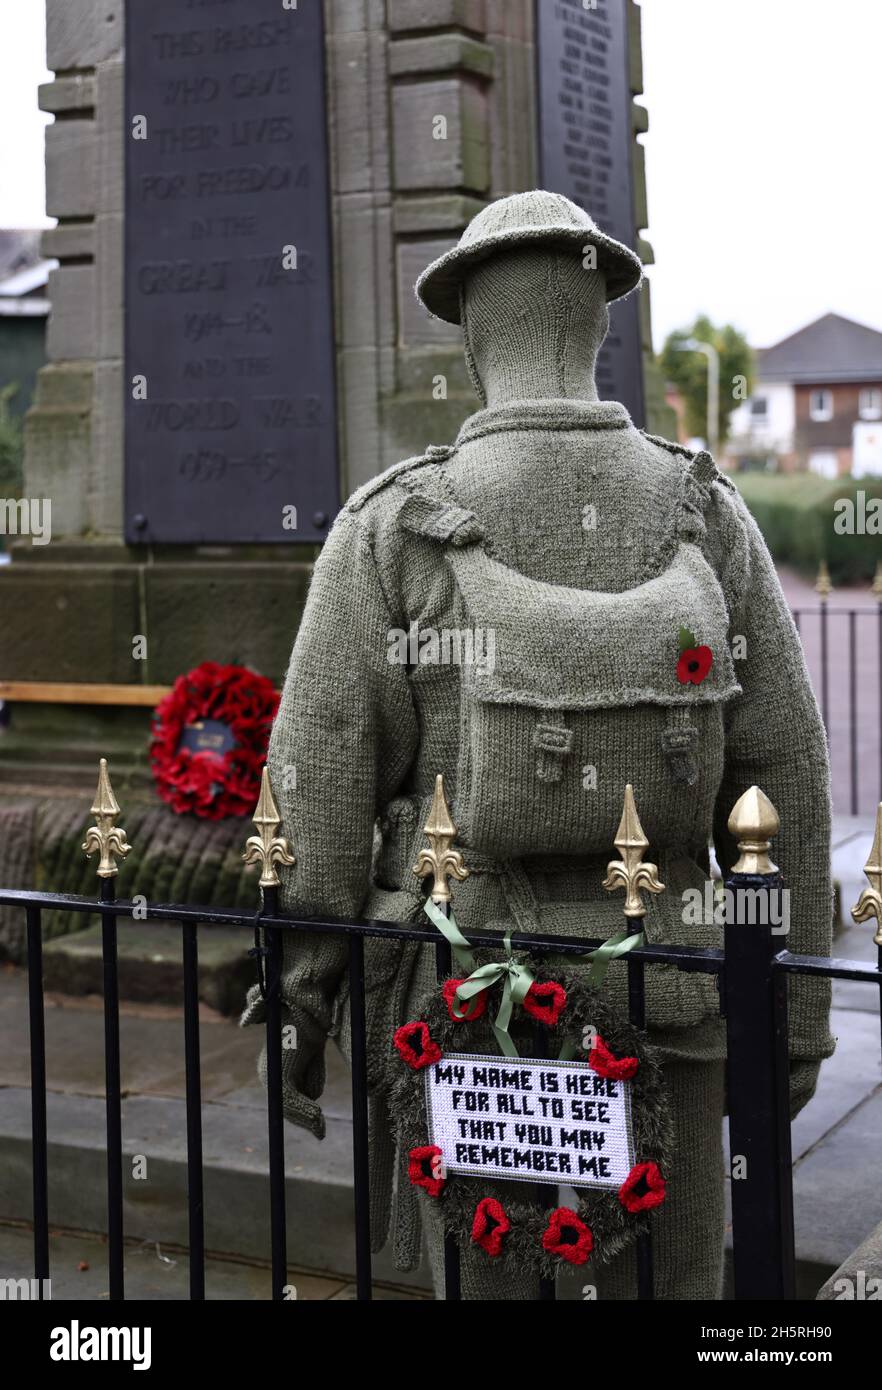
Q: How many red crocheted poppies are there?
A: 8